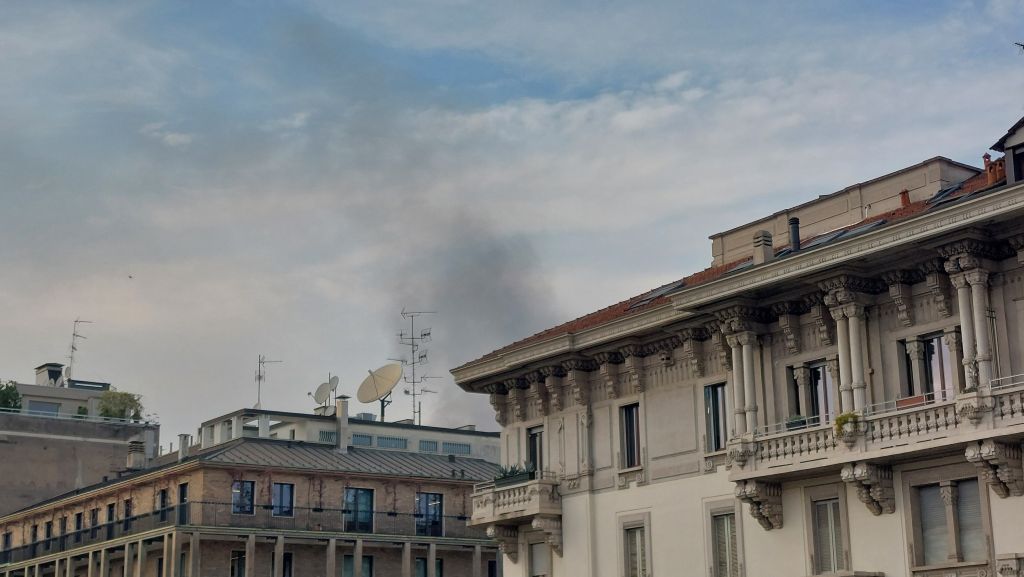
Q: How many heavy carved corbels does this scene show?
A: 5